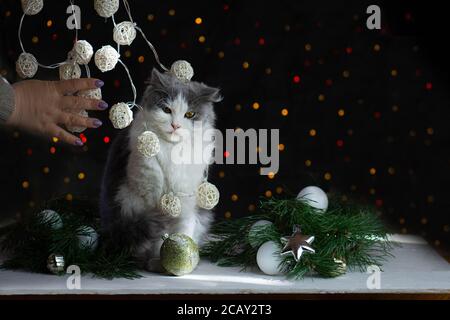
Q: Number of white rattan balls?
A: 14